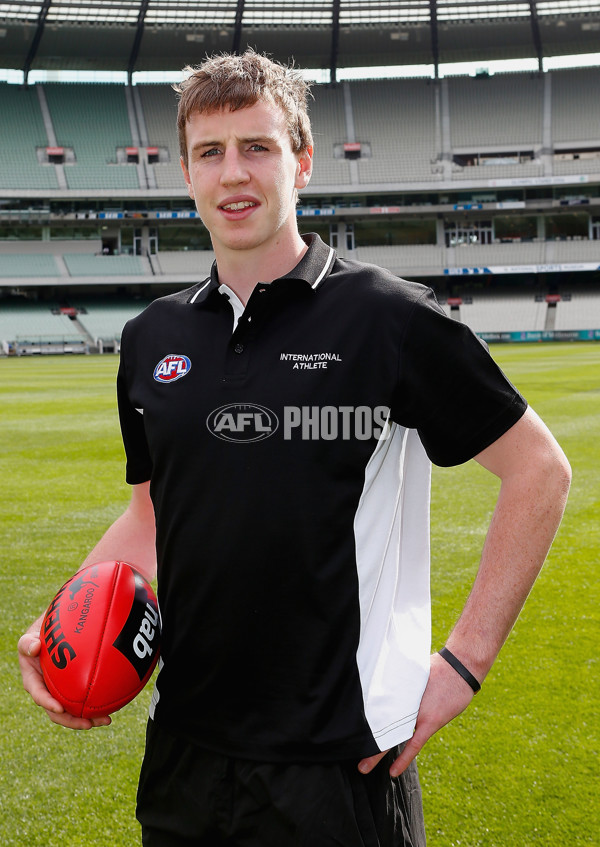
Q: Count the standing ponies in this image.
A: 0